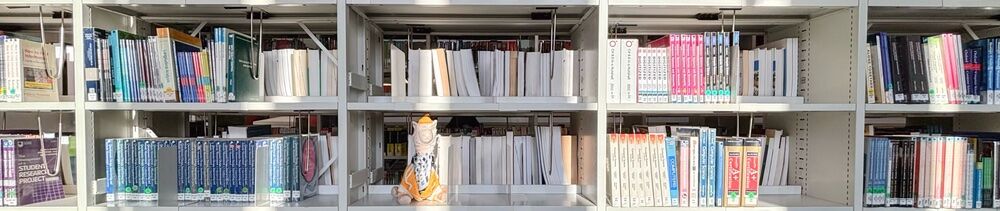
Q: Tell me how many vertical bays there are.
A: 5